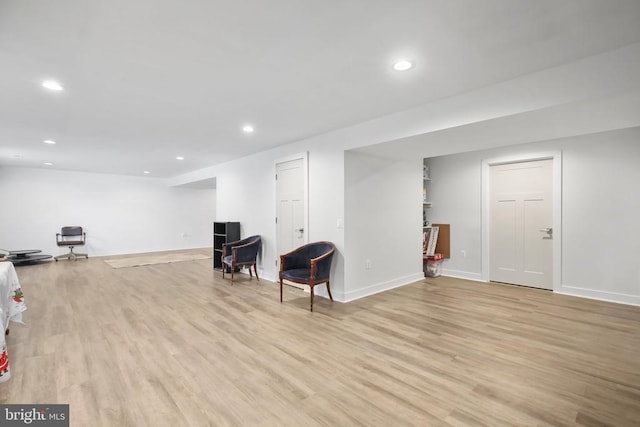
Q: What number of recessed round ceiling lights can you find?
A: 7